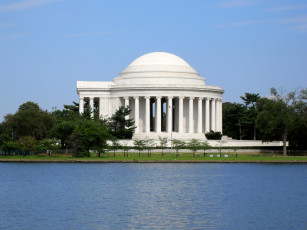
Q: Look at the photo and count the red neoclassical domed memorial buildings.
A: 0